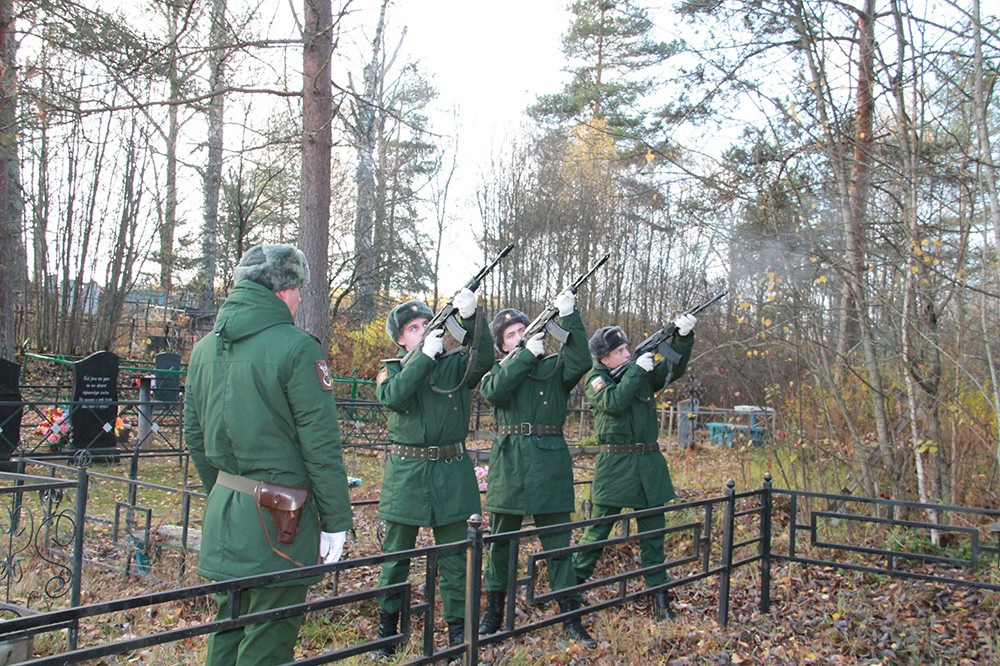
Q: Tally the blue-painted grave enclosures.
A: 1